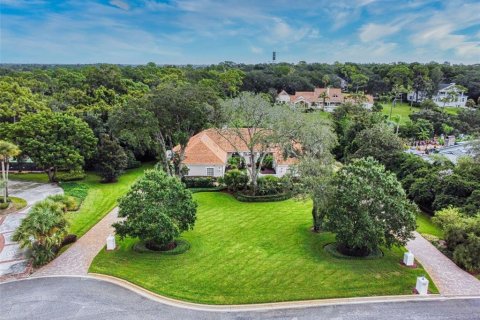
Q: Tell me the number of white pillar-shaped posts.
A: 3